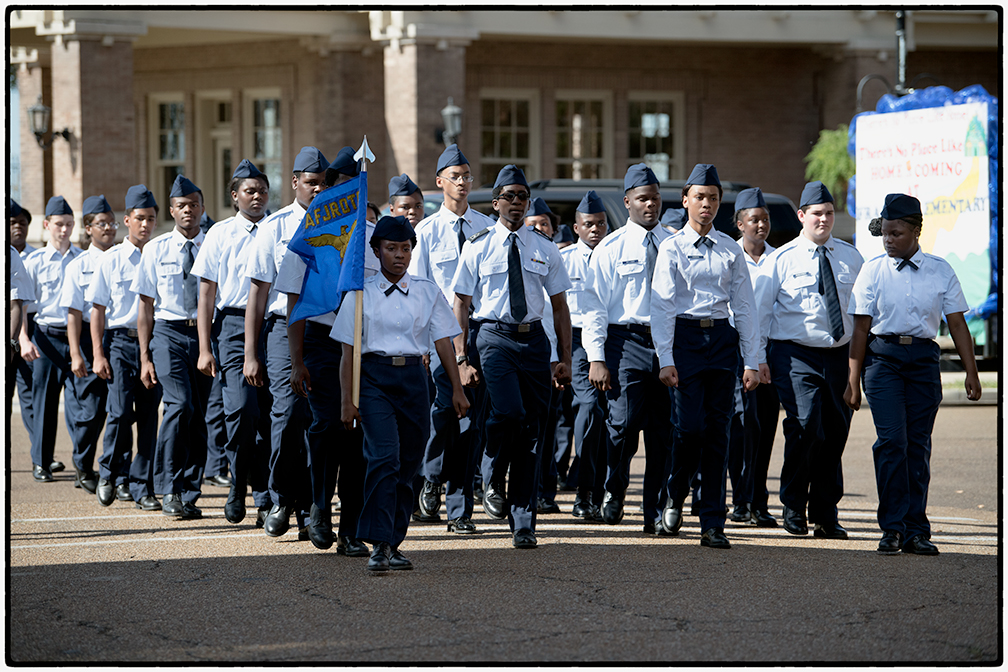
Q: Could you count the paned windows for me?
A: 5